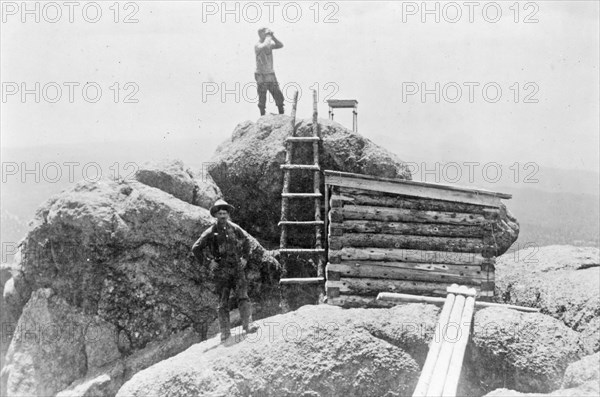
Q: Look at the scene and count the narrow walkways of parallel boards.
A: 1